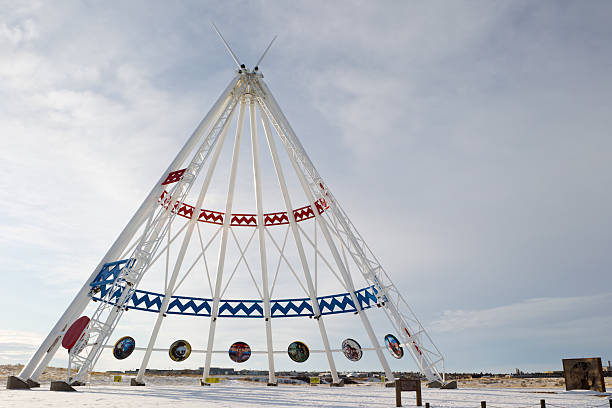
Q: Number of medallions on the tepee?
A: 7